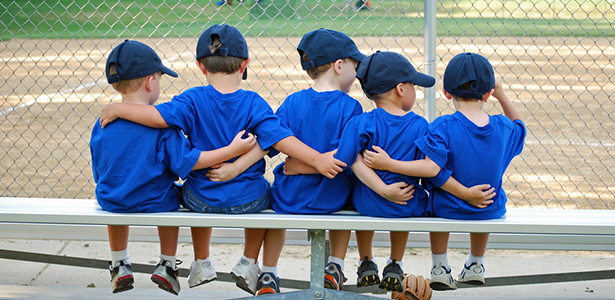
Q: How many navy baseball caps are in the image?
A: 5